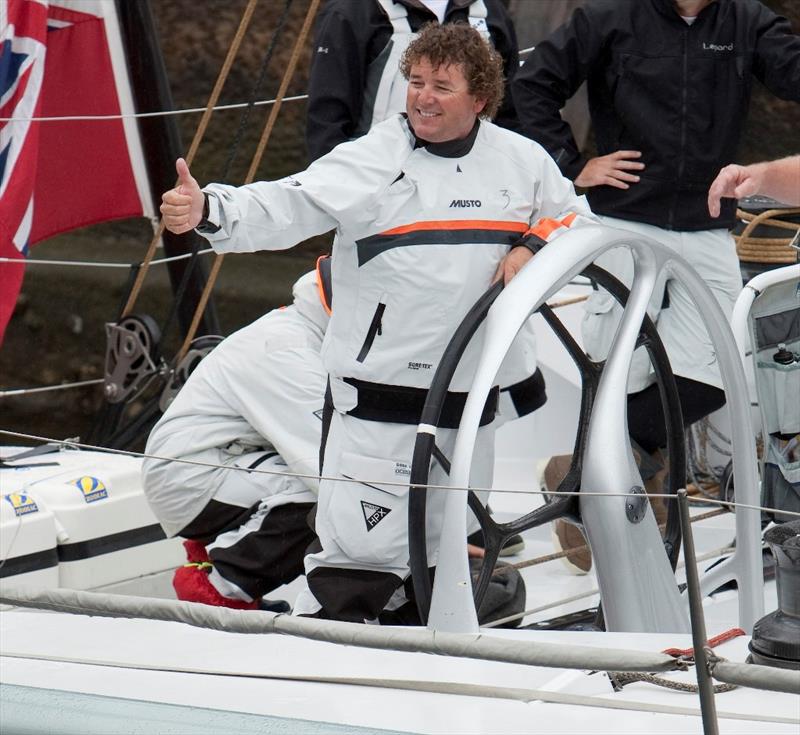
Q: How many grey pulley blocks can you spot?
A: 2